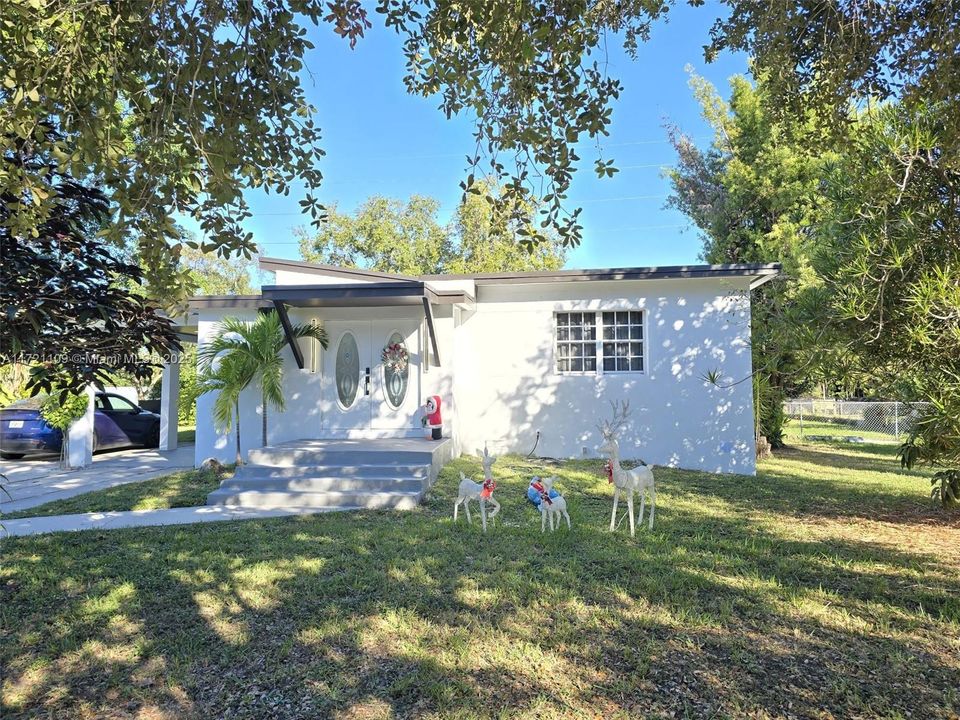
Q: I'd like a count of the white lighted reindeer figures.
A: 3